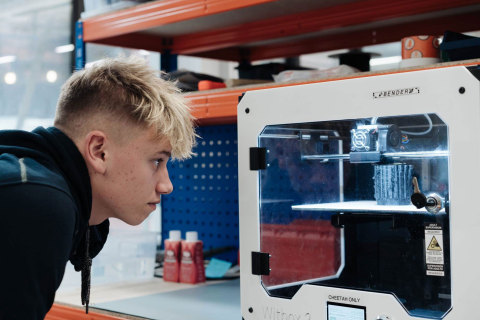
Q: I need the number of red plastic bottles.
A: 2